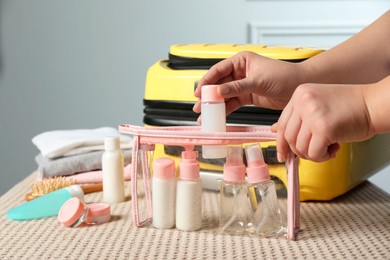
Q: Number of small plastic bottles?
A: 6